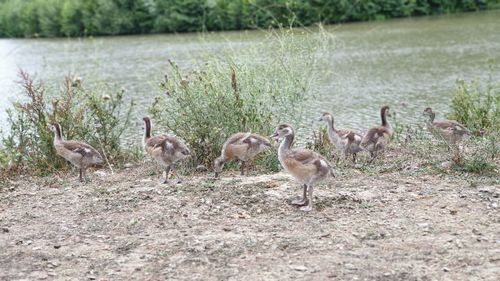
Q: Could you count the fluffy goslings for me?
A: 7